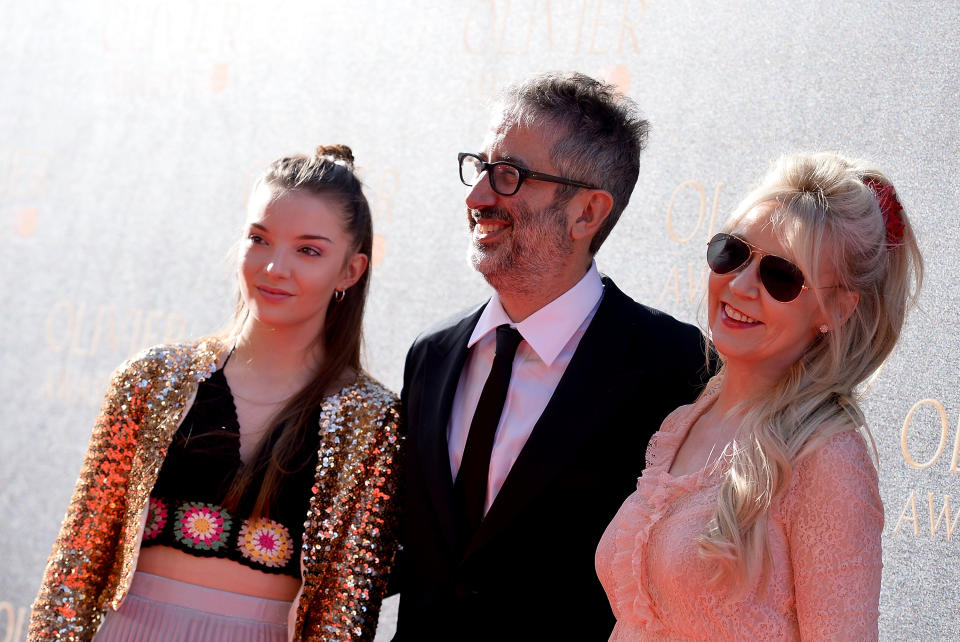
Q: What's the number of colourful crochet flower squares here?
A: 3